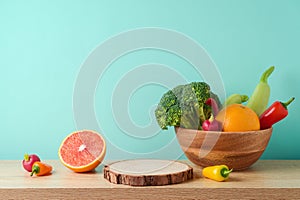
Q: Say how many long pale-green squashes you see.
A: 2